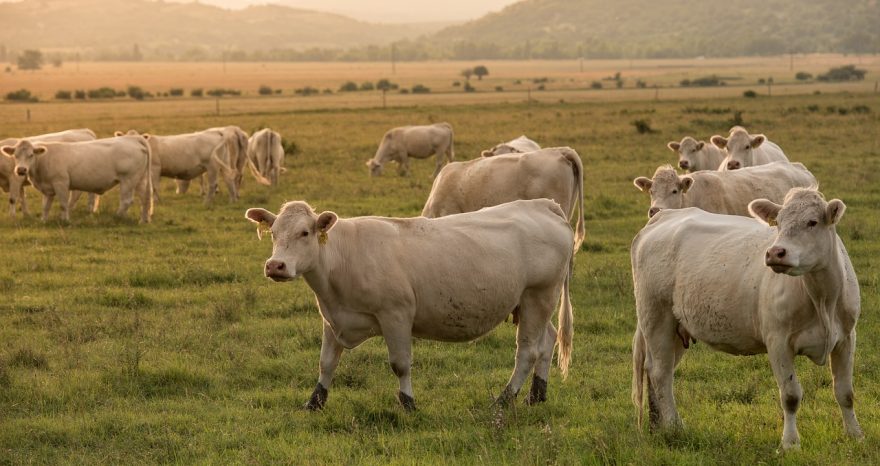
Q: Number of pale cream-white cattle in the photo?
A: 13